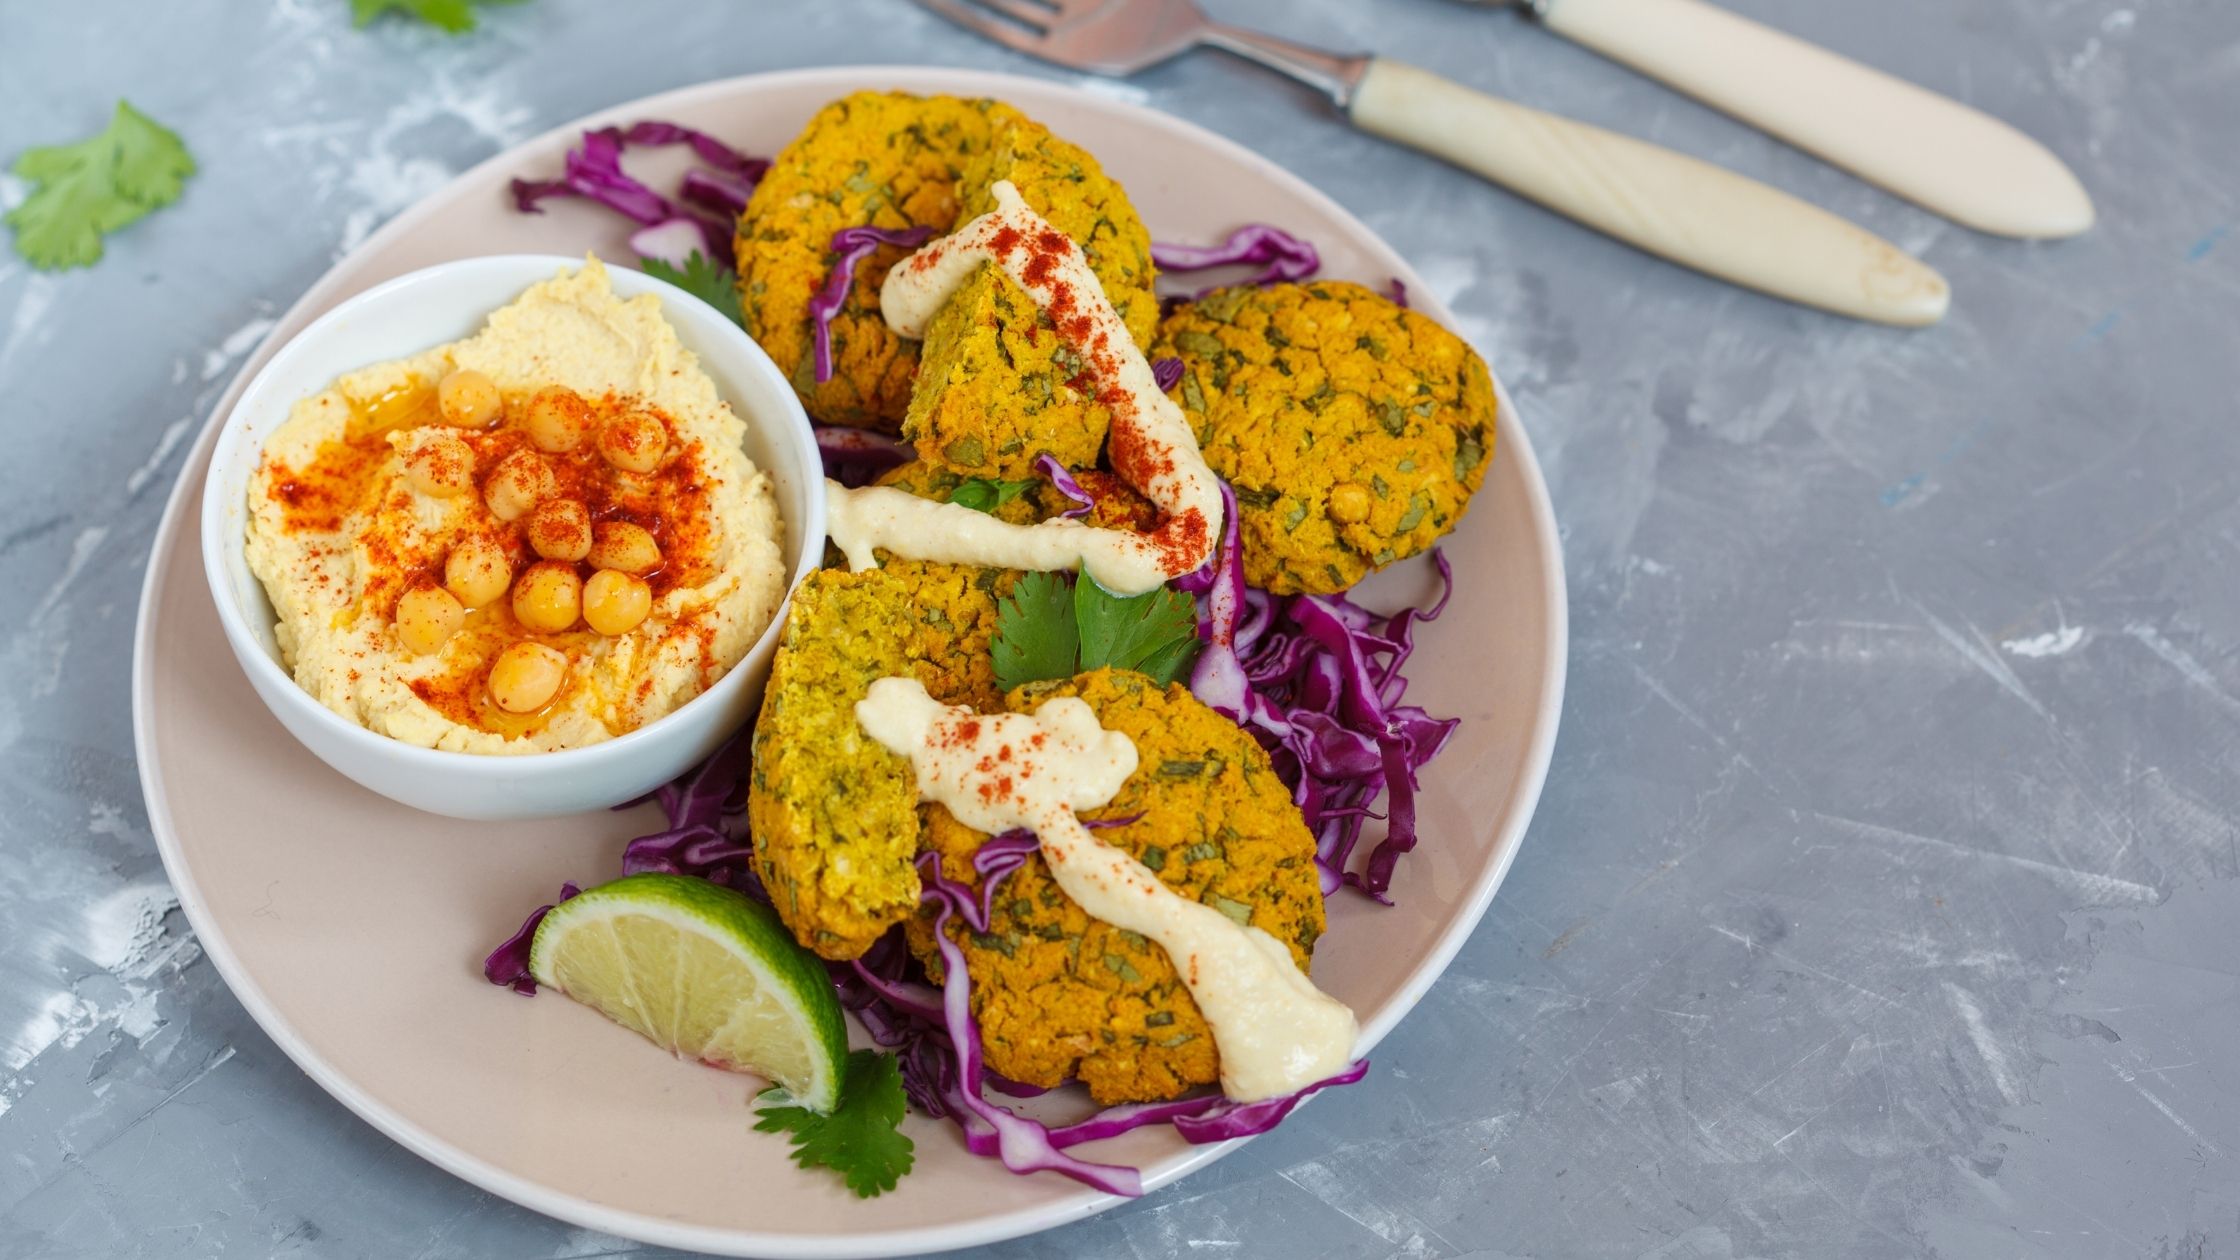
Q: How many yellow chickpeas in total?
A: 12